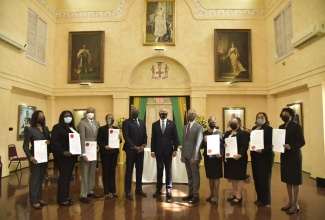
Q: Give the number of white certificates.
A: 8